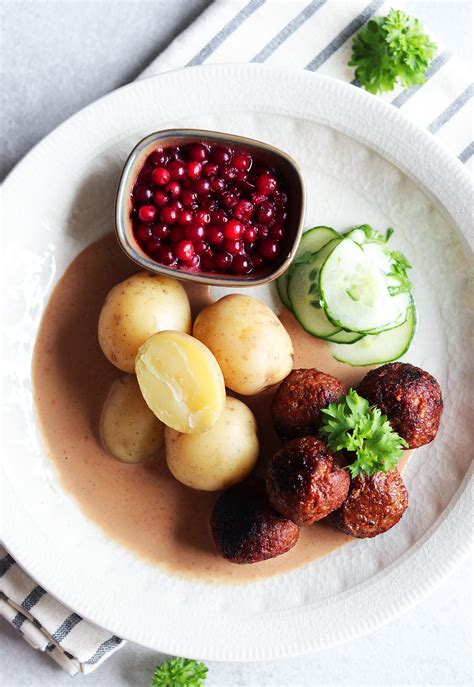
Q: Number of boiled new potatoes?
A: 5